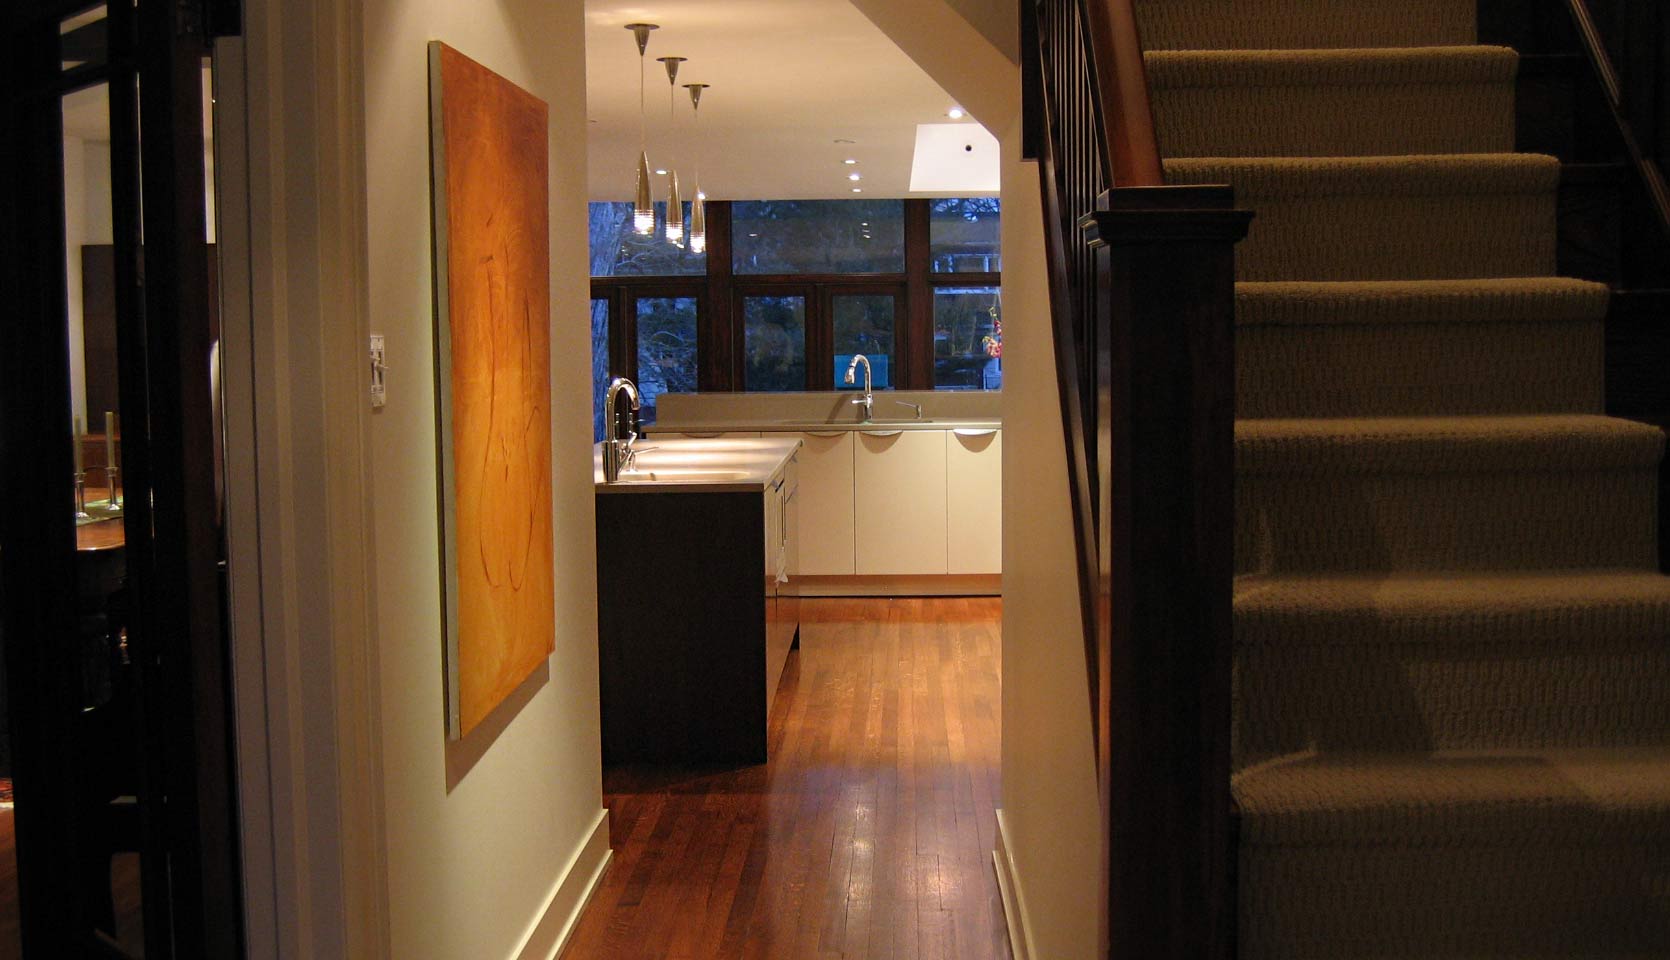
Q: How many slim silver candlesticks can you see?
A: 2